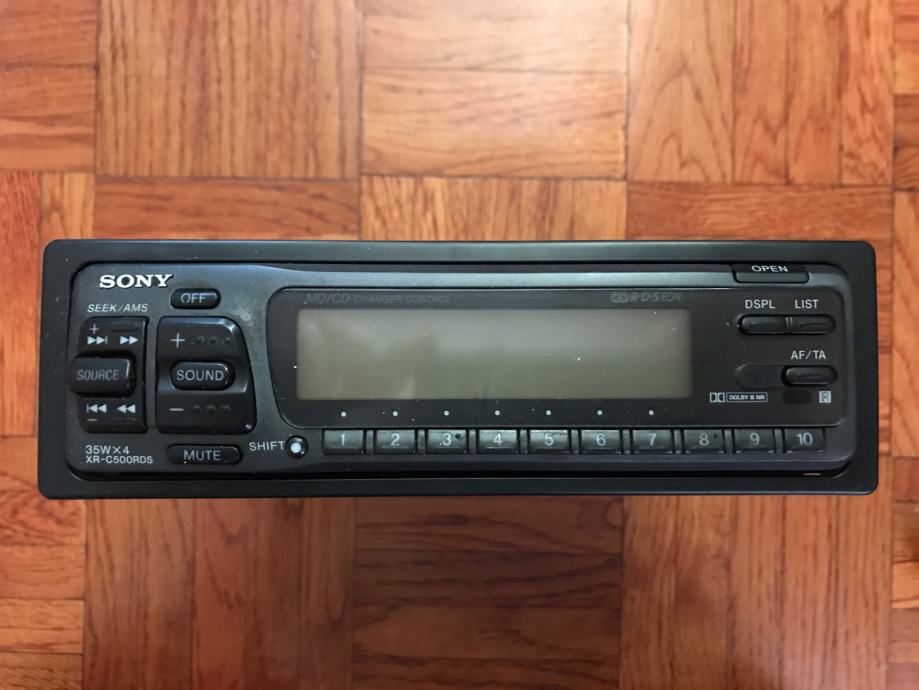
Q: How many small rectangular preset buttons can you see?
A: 10